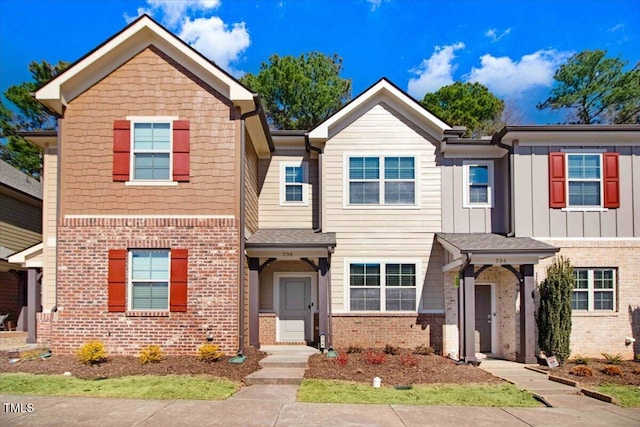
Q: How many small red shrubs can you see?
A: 3